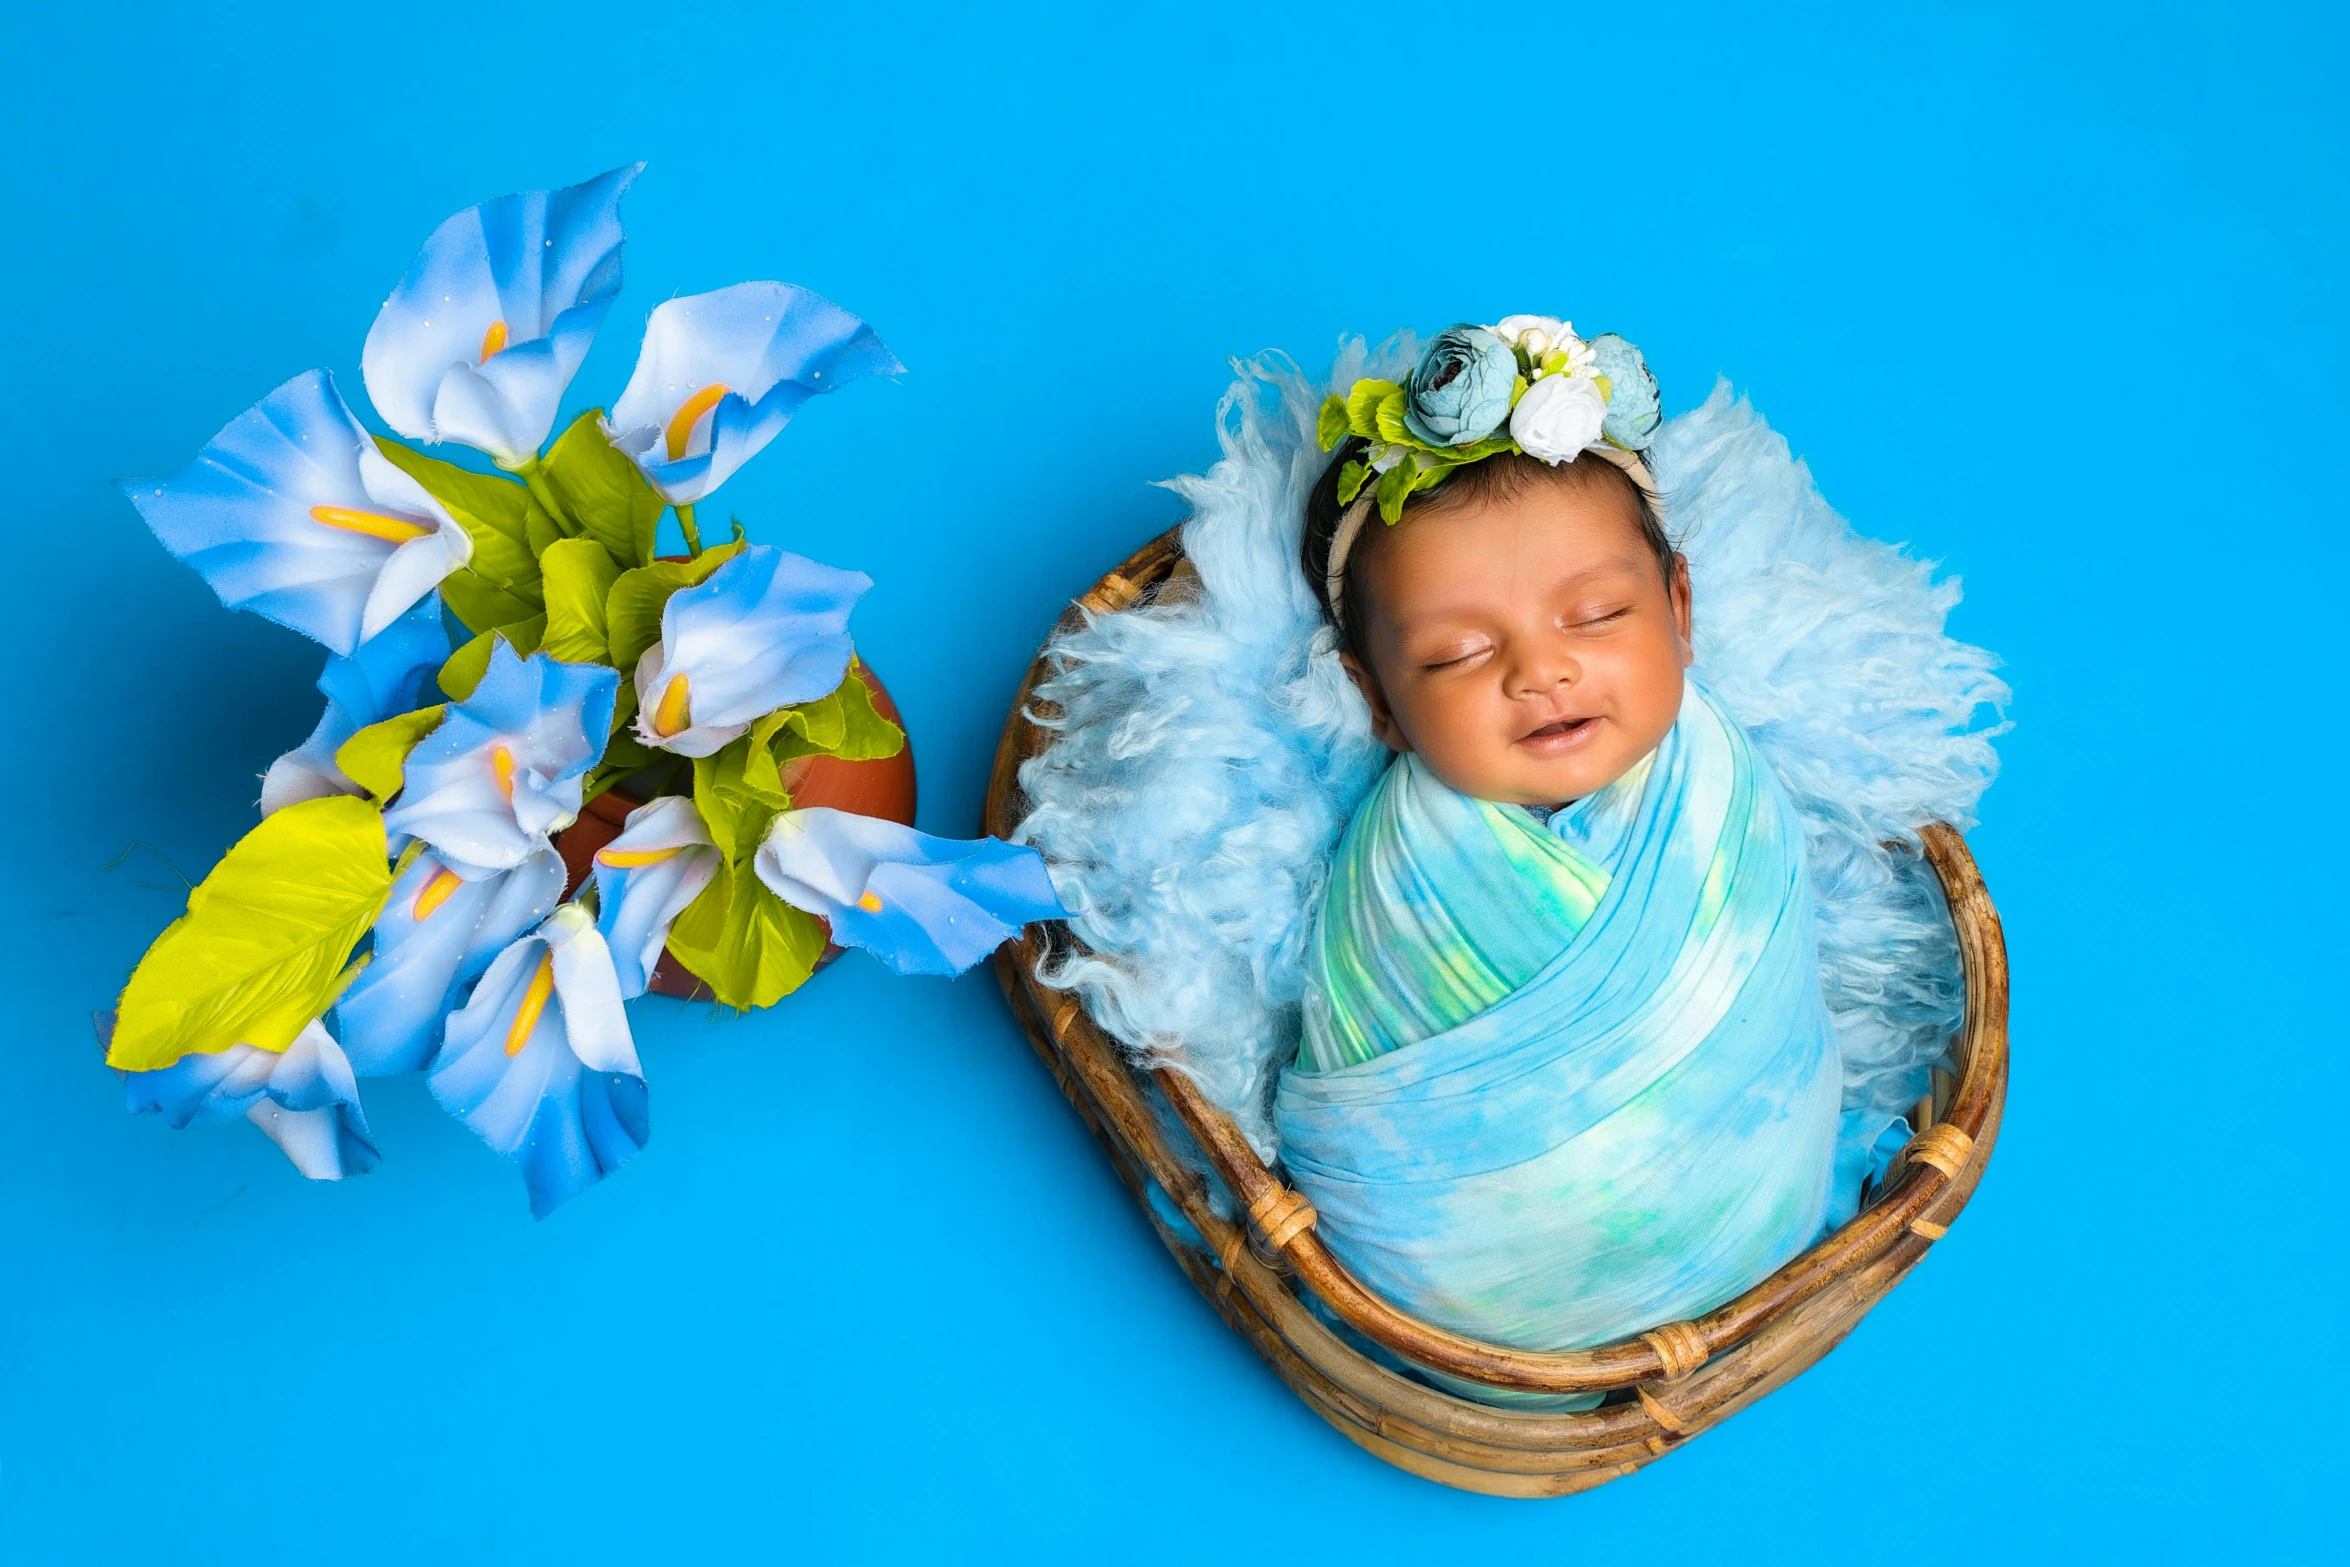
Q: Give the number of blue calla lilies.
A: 11